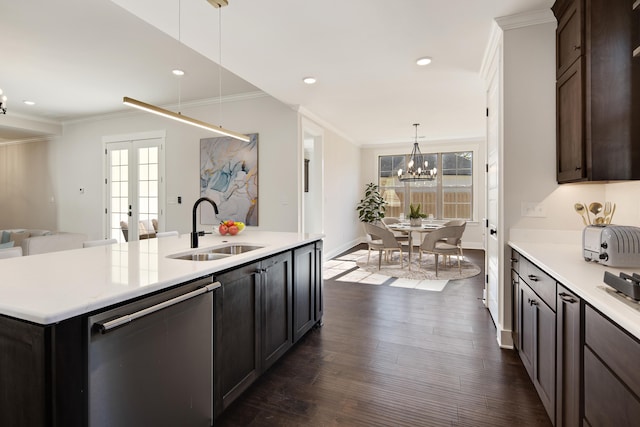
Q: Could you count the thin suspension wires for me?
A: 2